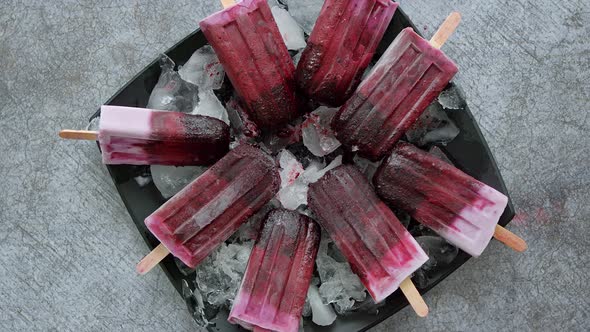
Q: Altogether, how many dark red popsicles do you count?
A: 8